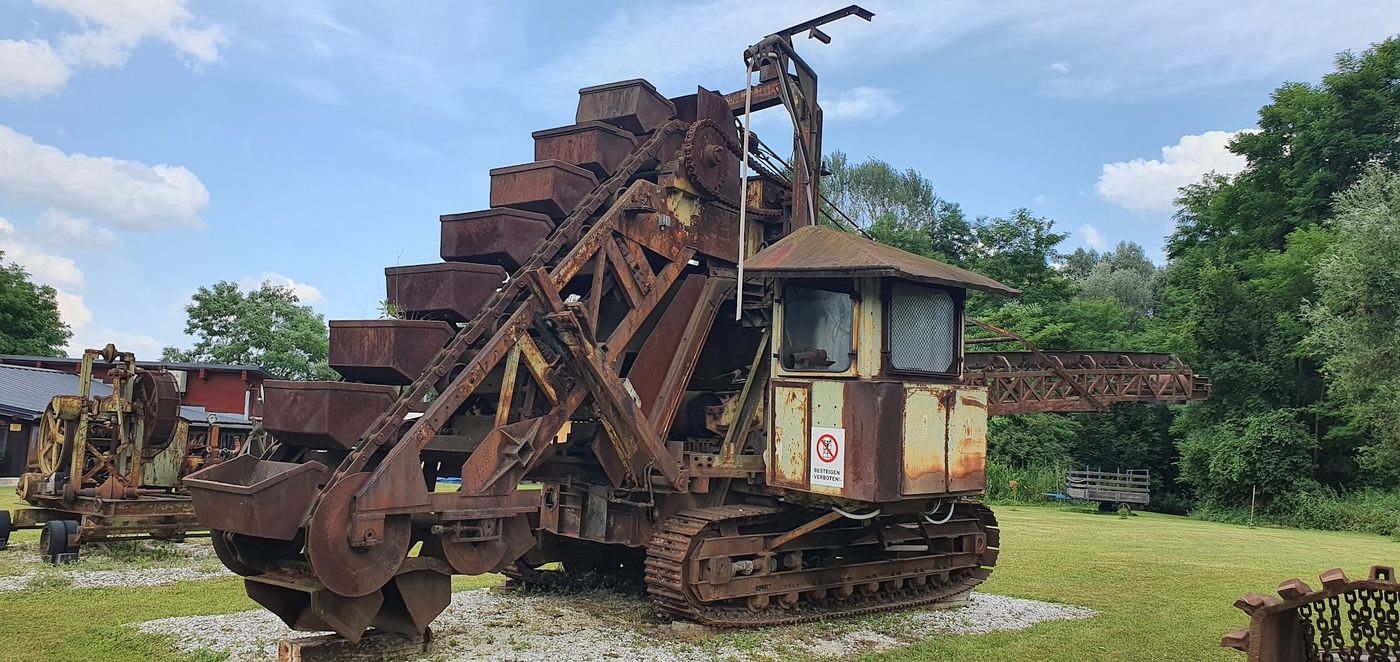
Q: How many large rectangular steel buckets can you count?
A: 8